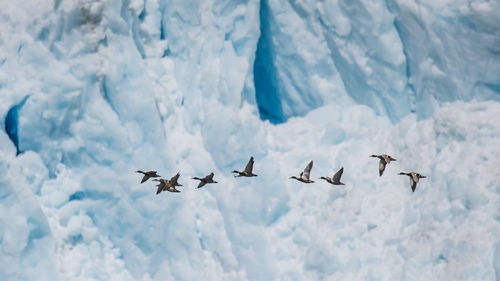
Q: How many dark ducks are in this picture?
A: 9